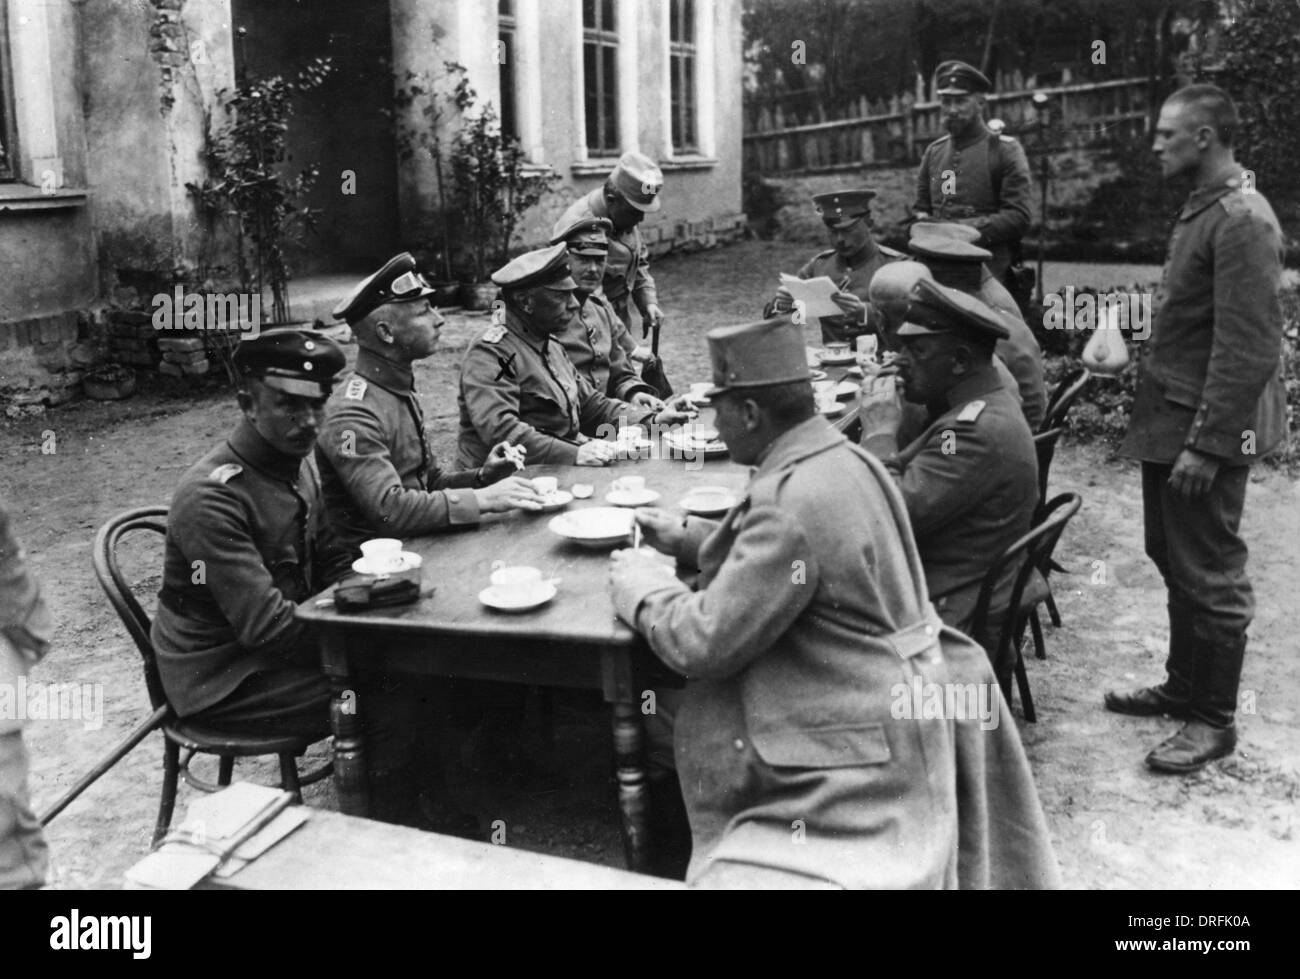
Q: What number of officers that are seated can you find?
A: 9